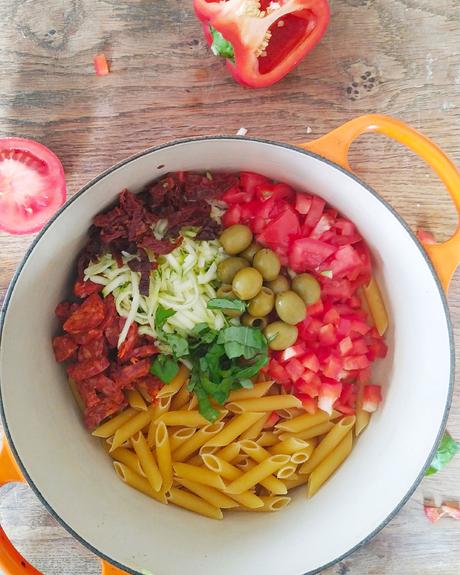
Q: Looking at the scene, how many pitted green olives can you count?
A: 12